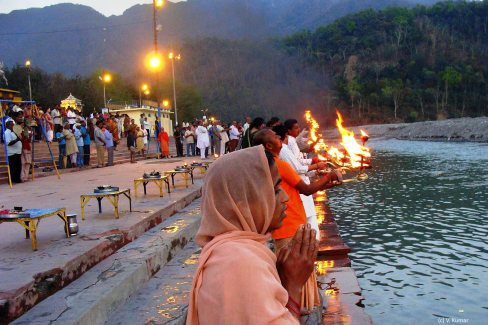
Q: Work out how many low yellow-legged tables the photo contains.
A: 5